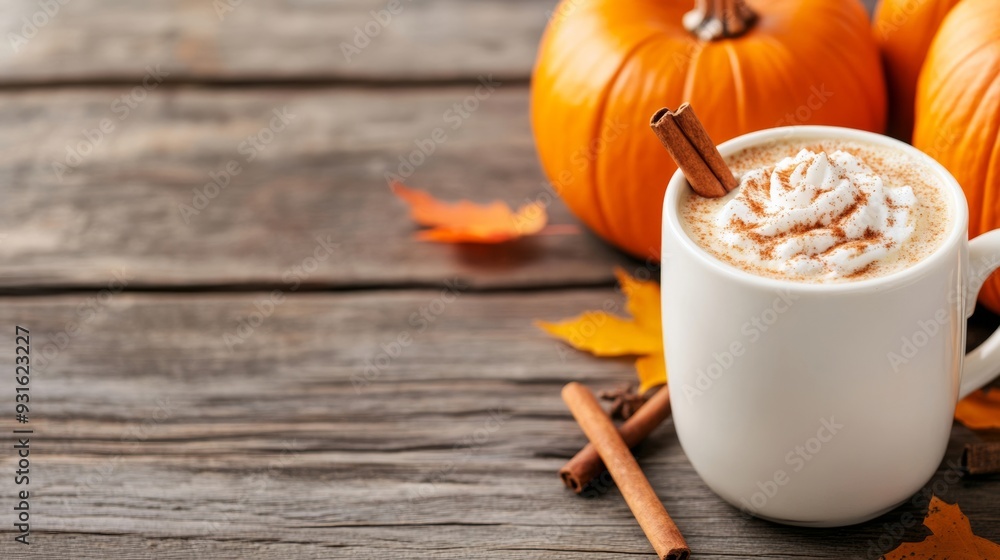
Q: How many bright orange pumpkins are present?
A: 3